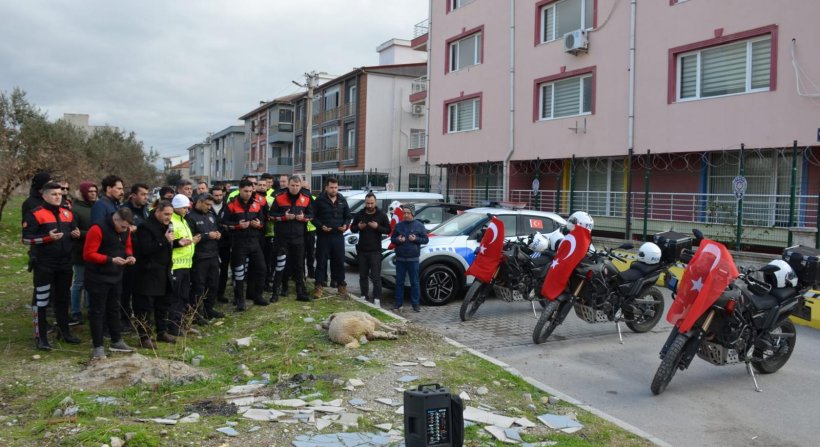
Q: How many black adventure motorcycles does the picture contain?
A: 3